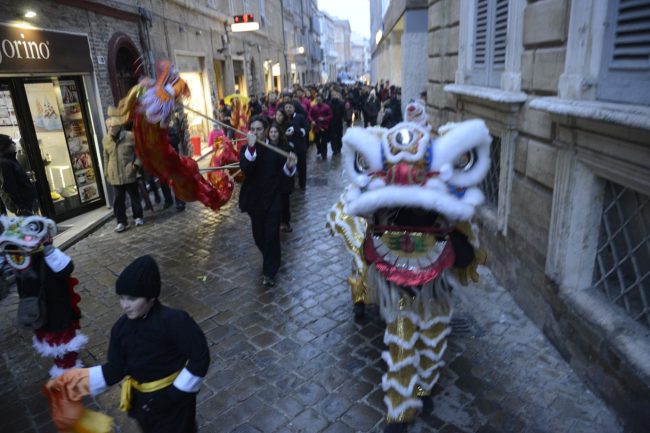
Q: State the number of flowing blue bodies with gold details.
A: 0